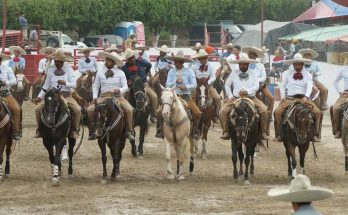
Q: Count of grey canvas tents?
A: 2